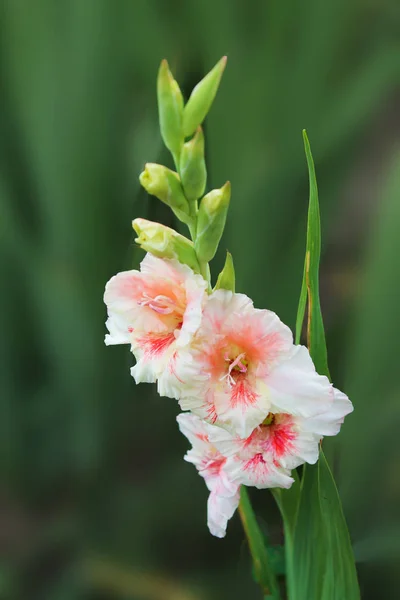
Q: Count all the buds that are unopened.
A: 6